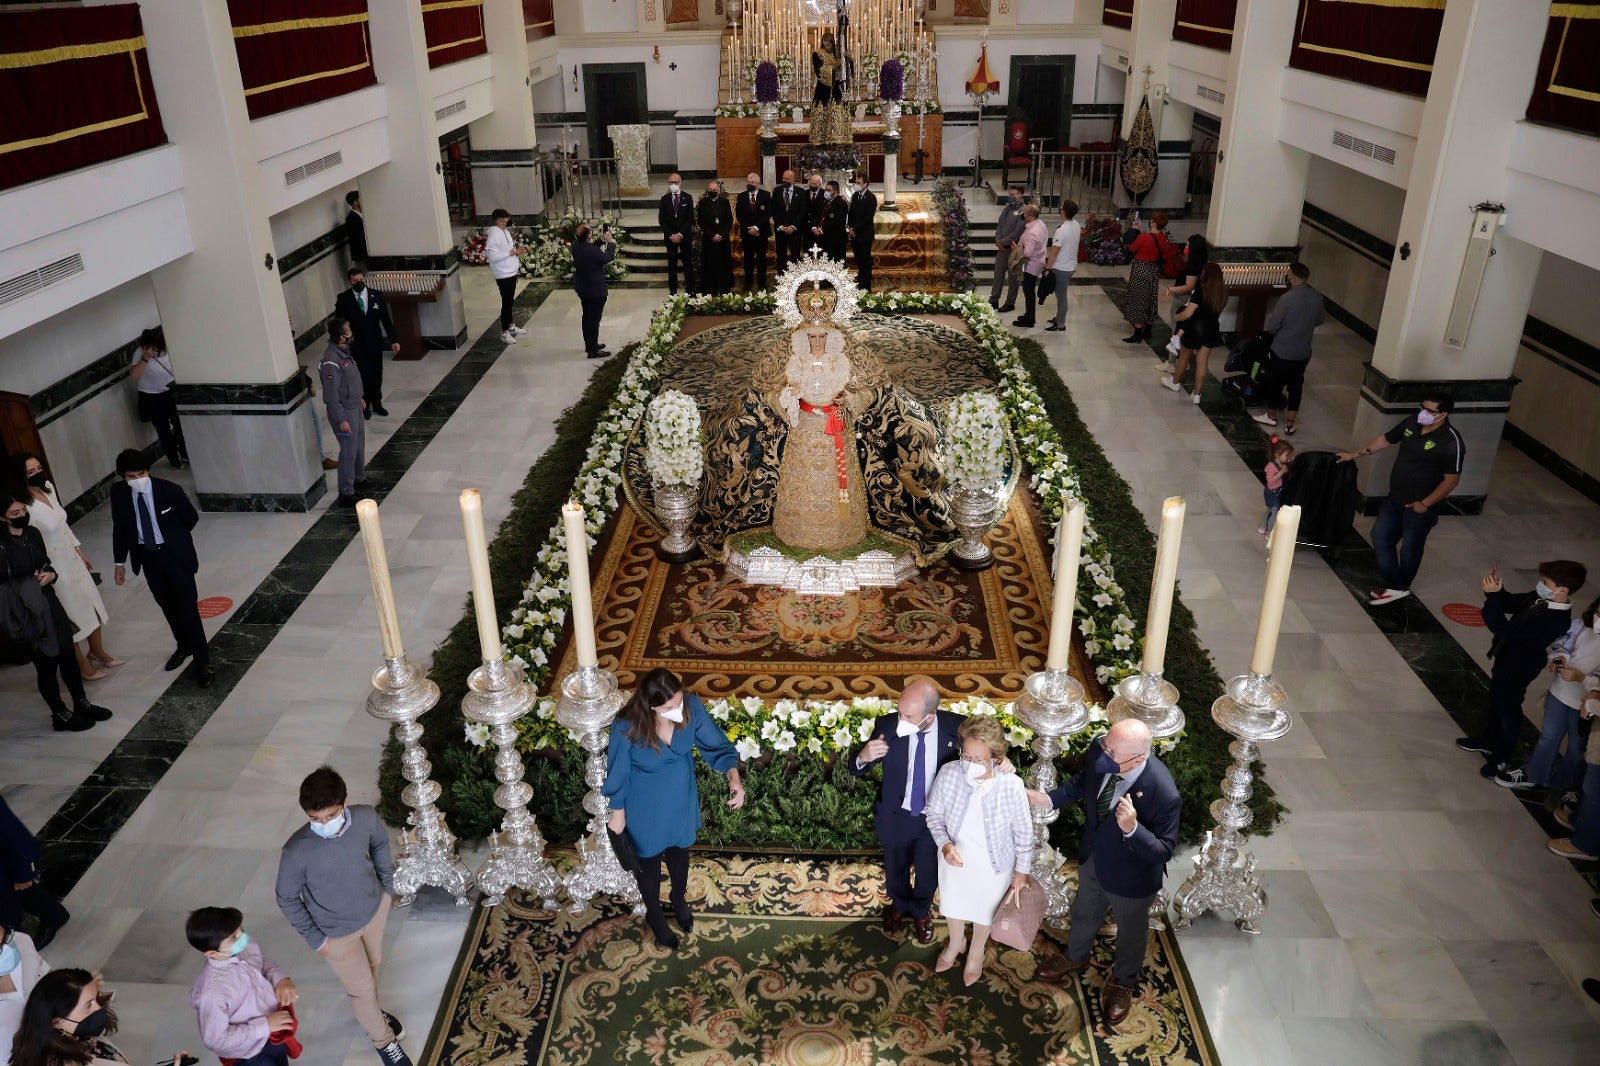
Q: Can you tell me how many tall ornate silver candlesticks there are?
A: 6